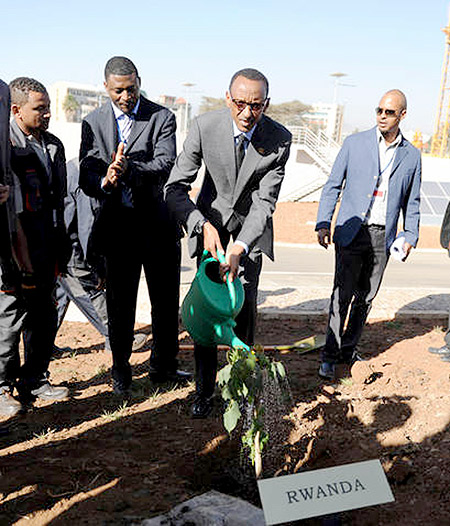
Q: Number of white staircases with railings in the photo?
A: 1